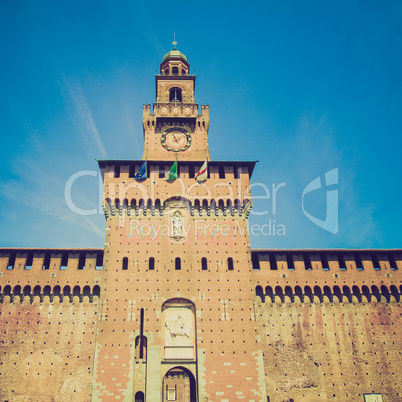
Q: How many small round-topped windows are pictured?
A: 5